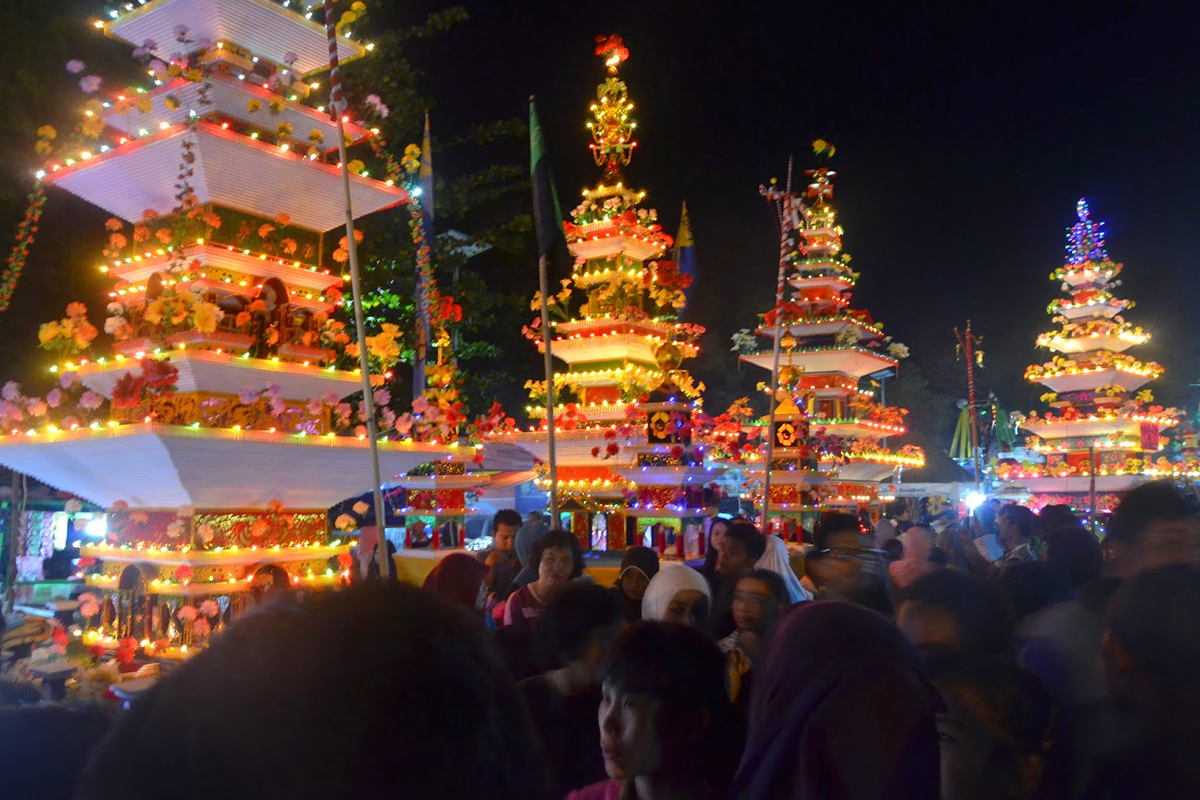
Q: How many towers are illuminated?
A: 4